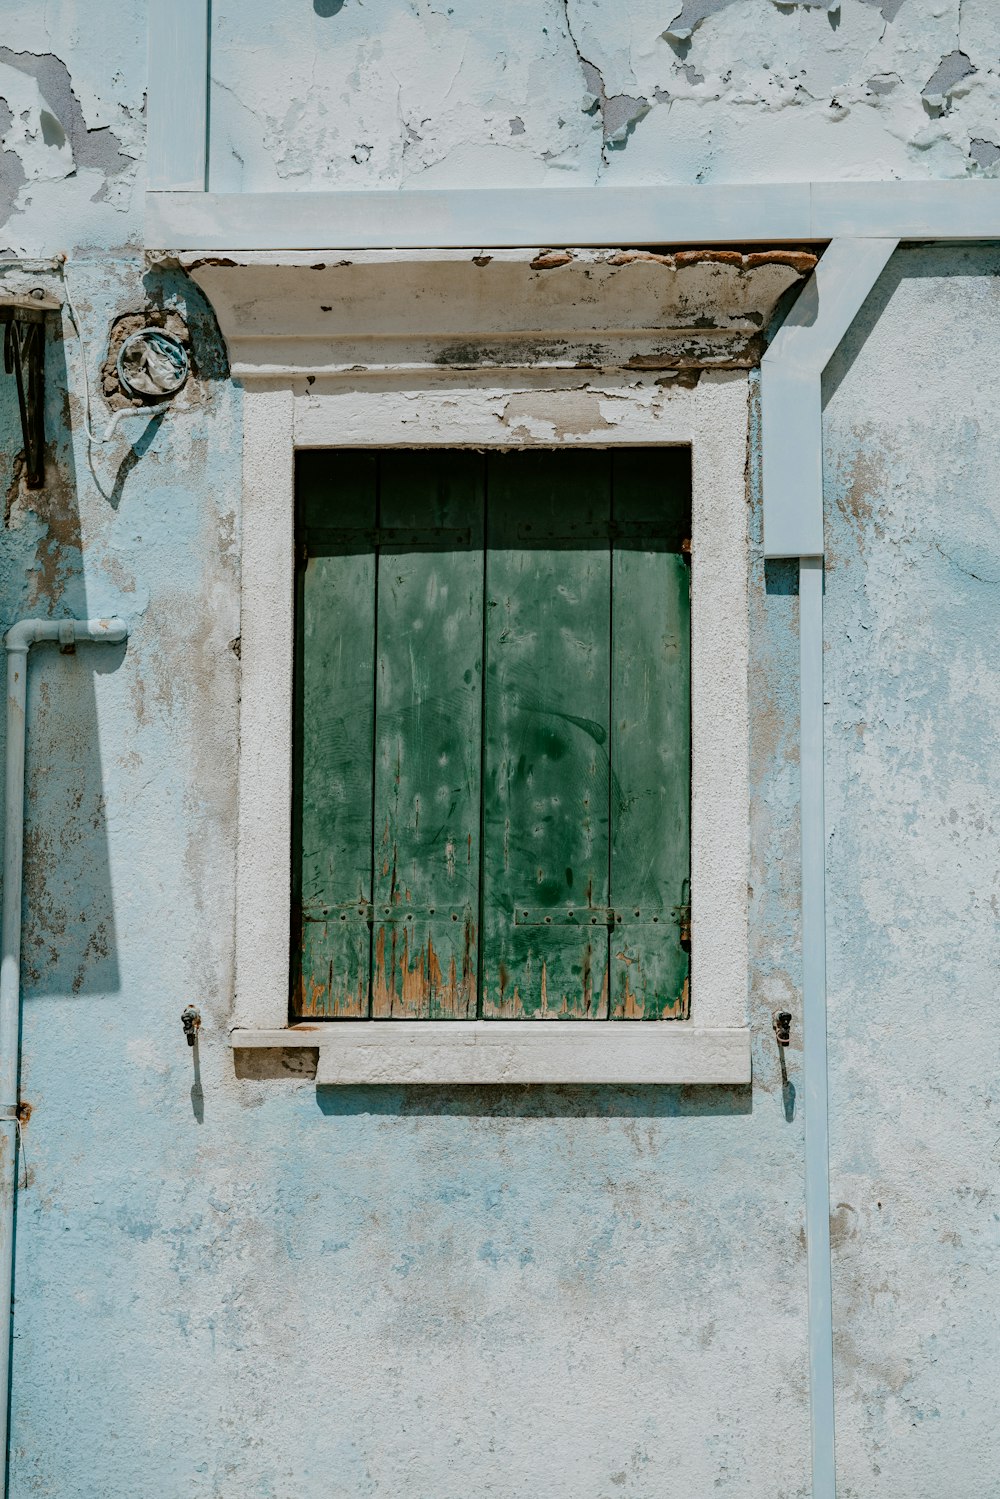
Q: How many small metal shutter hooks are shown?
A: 2